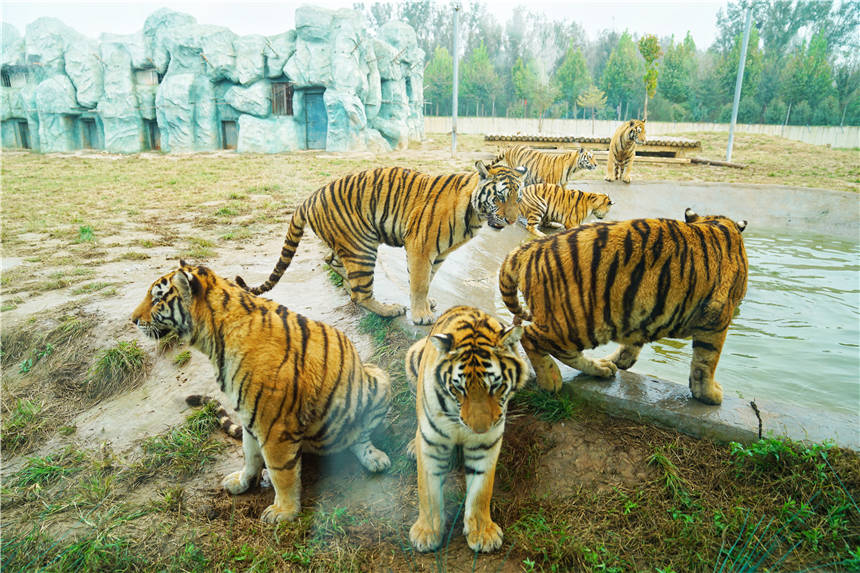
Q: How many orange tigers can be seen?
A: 7